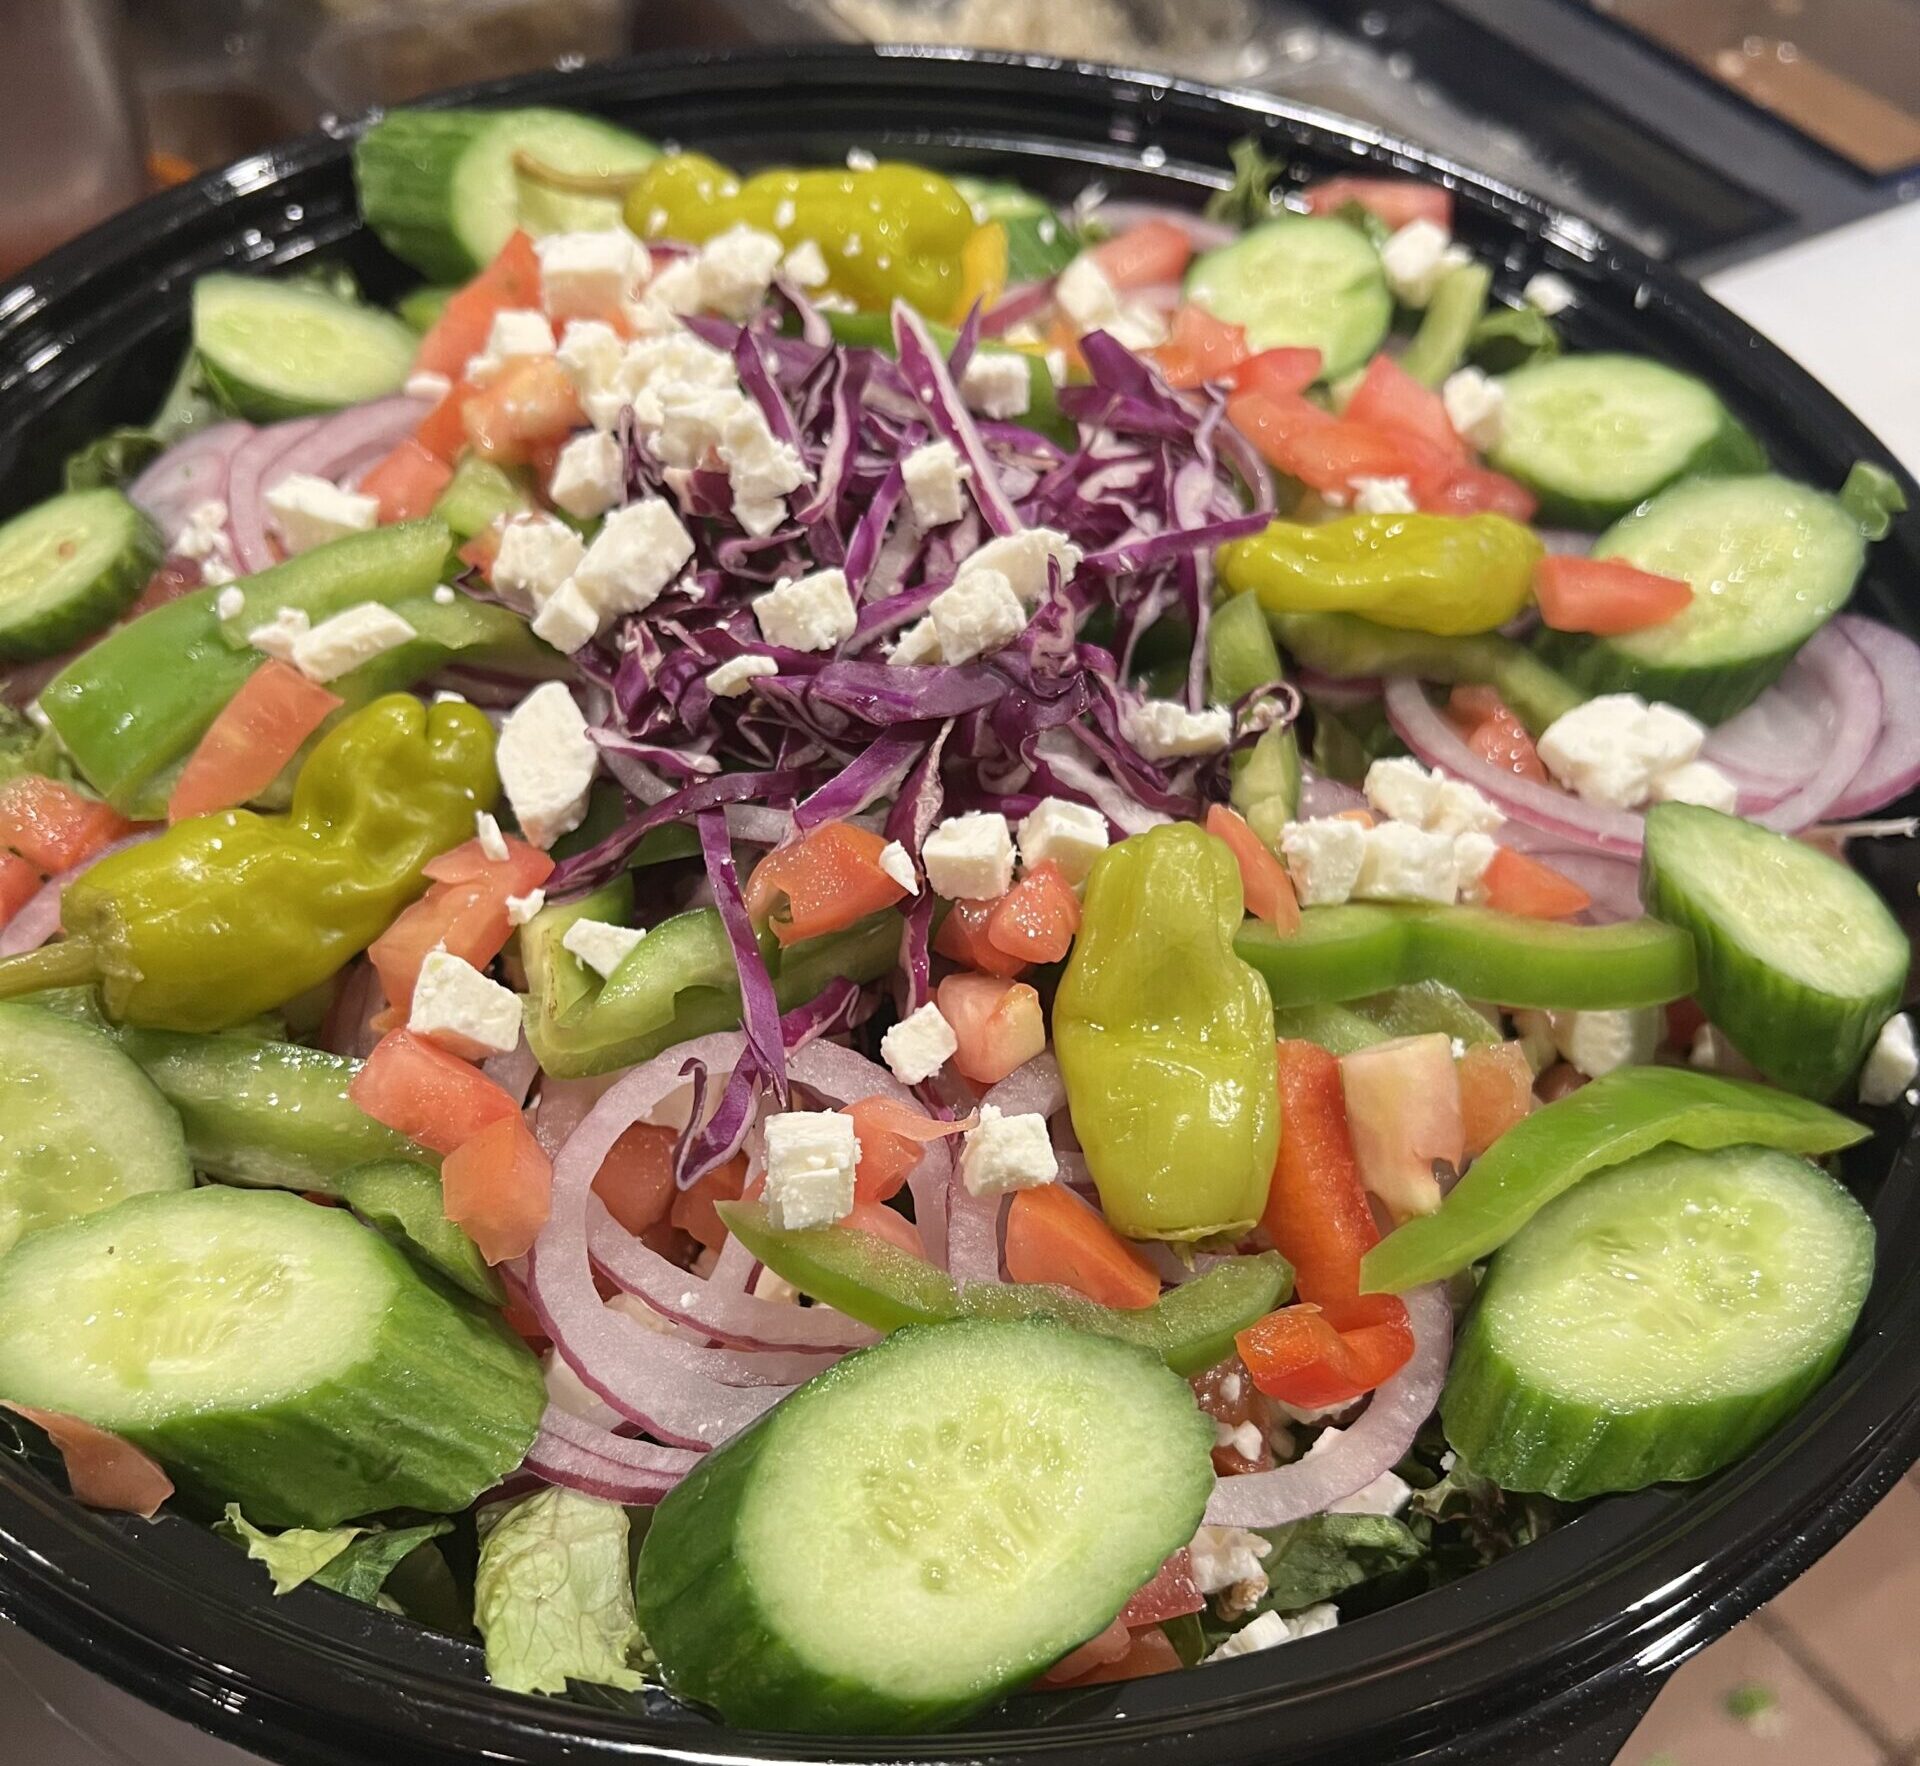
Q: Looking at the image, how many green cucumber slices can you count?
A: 12